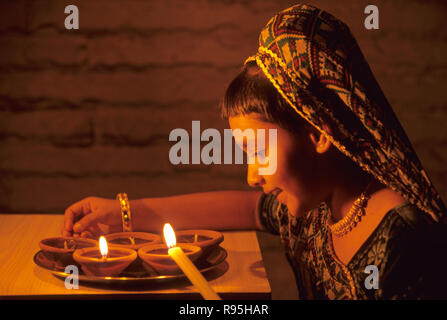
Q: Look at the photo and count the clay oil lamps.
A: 5